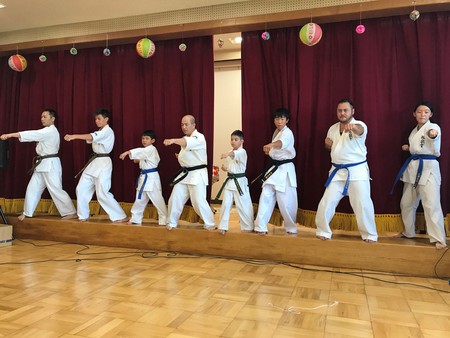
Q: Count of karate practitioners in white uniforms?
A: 8